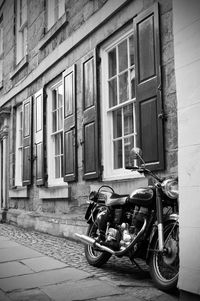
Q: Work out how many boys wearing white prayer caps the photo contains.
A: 0